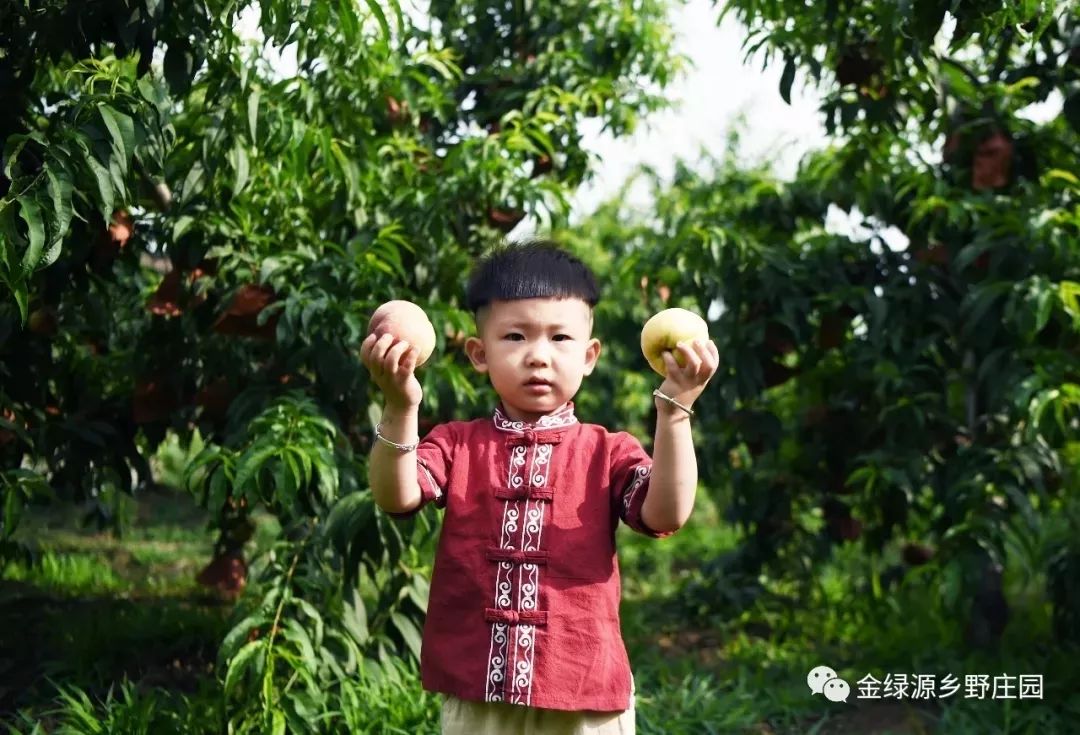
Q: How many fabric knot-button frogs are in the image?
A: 4